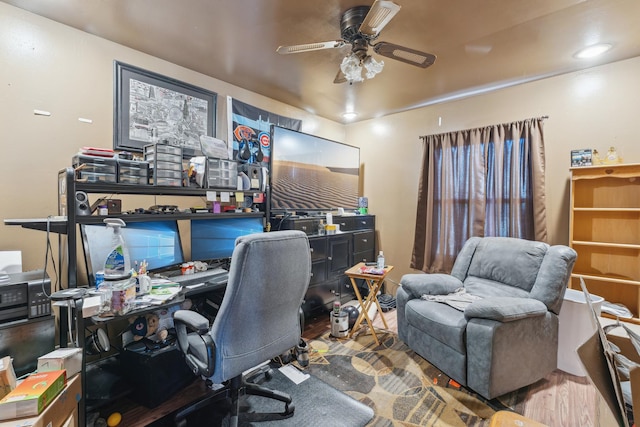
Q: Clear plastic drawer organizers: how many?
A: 4